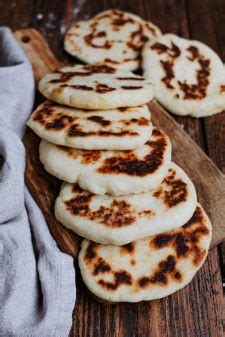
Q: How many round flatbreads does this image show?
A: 7